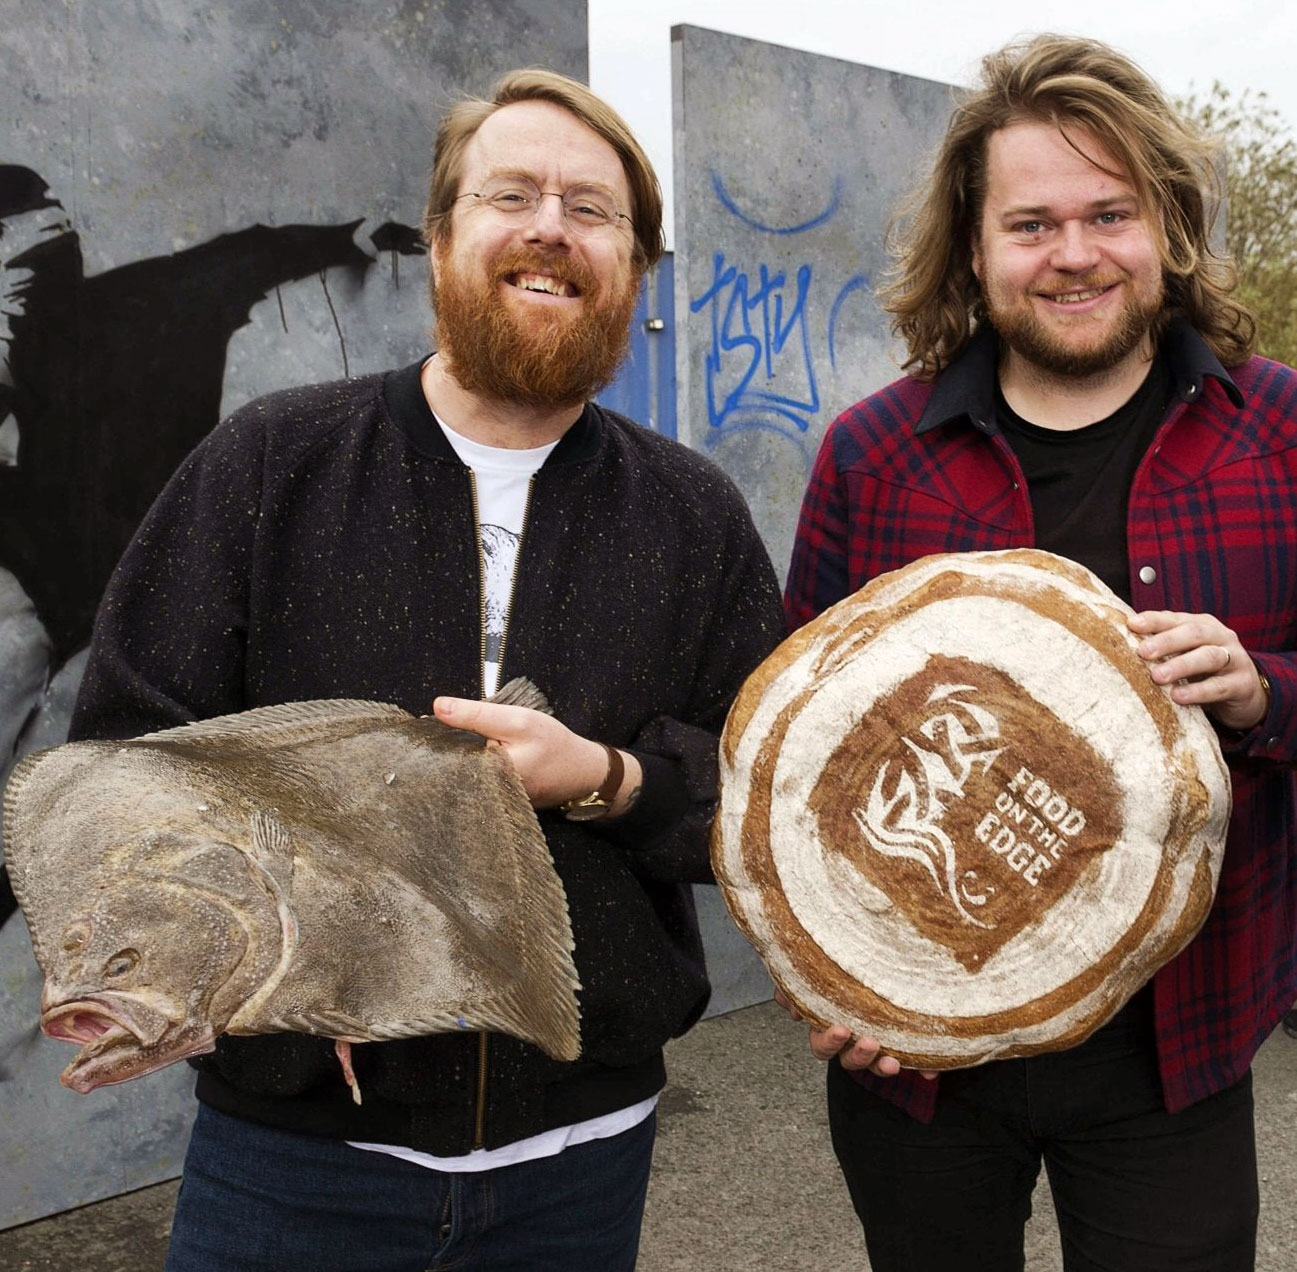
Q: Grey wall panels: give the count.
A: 2